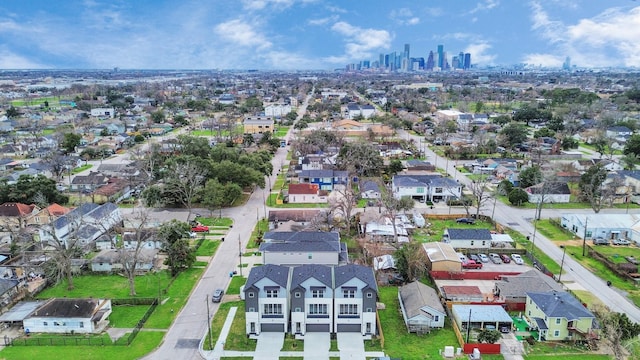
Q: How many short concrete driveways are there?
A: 3